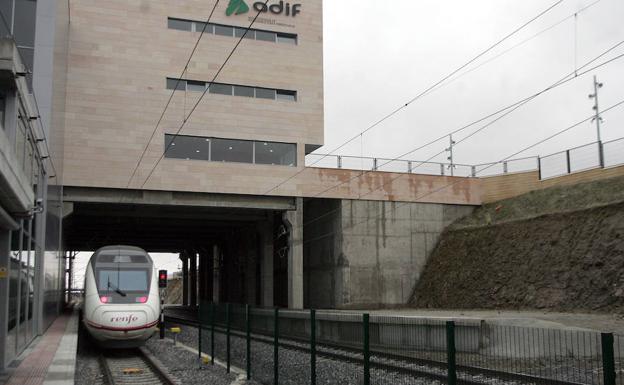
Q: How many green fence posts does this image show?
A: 9